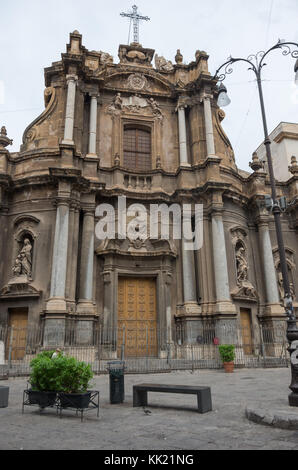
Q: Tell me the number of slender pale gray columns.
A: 9